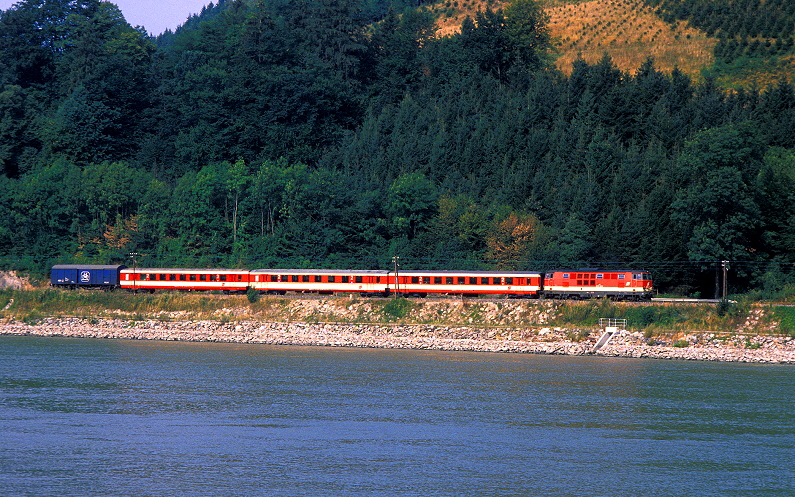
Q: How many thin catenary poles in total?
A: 3